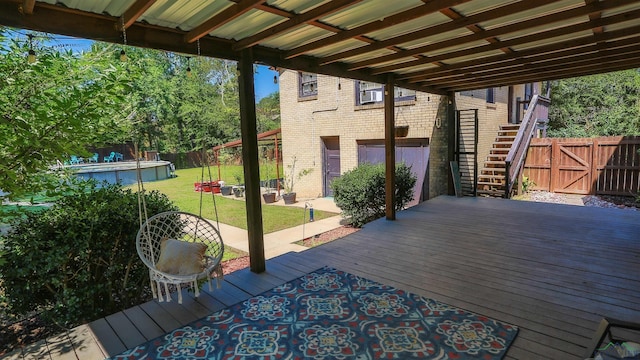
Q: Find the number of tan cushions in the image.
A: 1